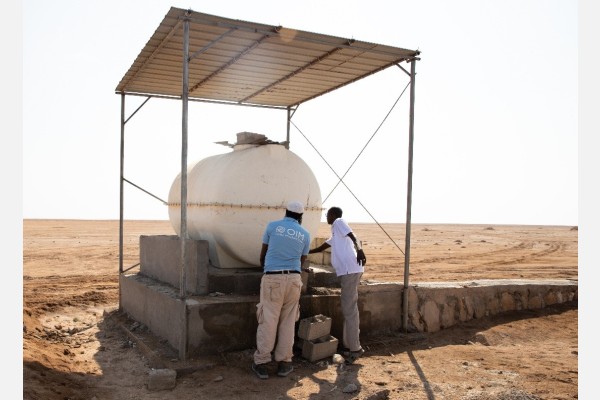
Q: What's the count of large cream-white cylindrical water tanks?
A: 1